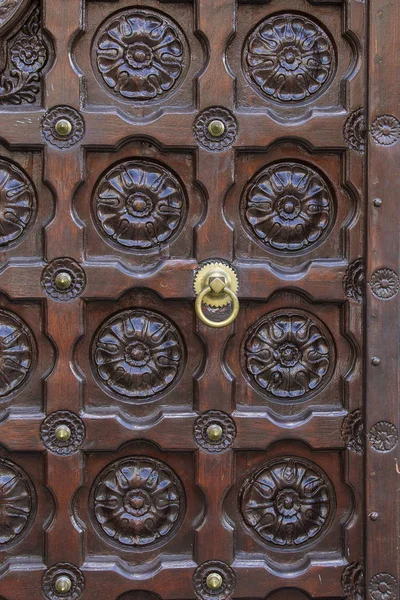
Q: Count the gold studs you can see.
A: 7